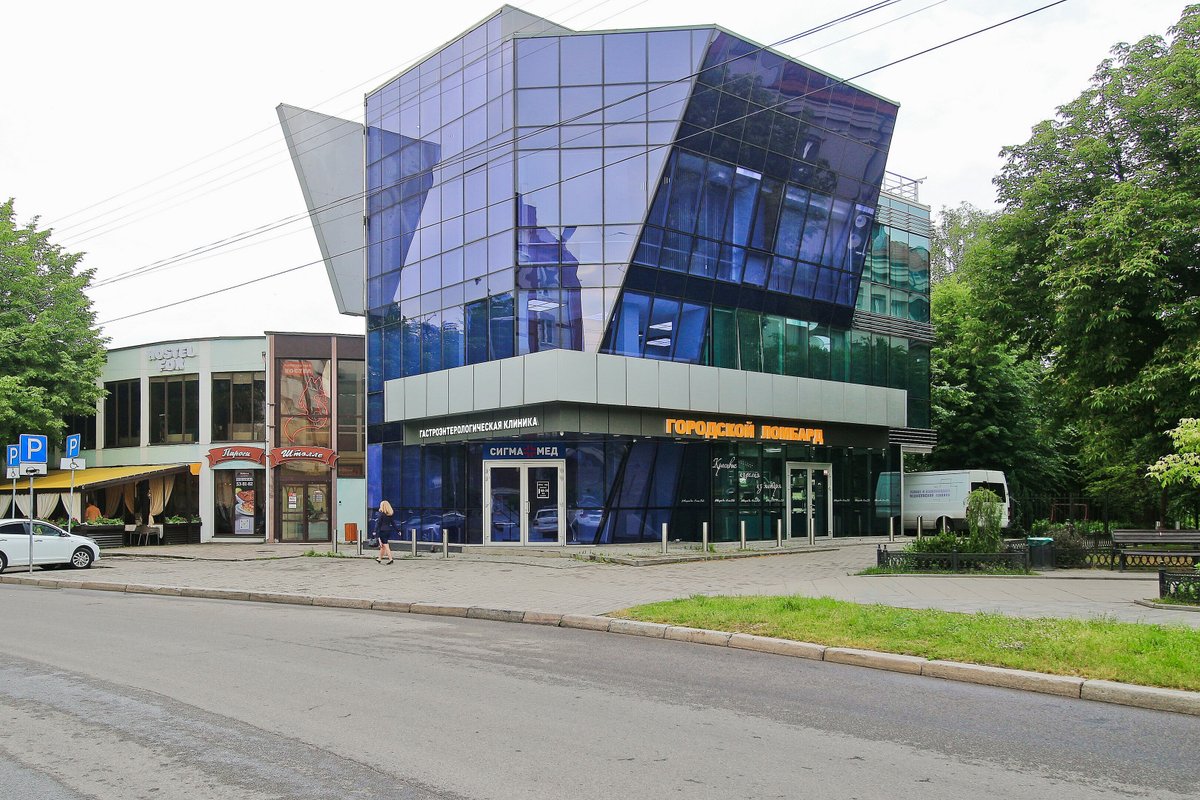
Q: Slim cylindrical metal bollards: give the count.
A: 12